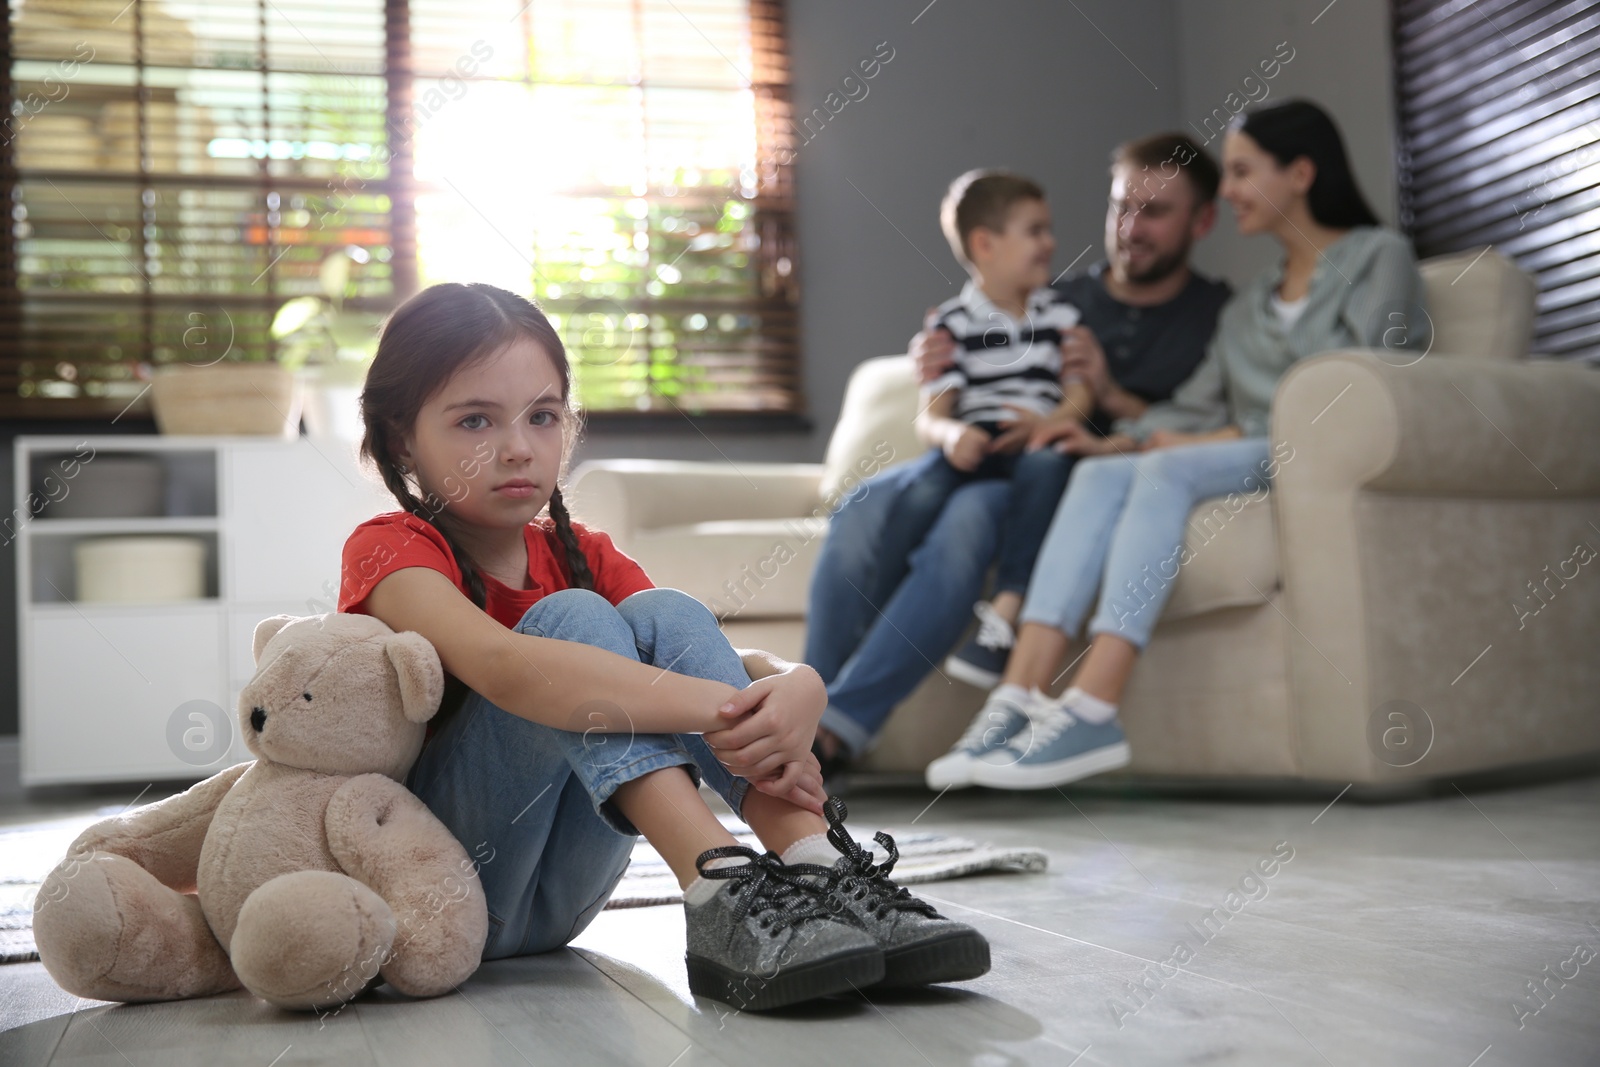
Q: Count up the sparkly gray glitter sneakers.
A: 2